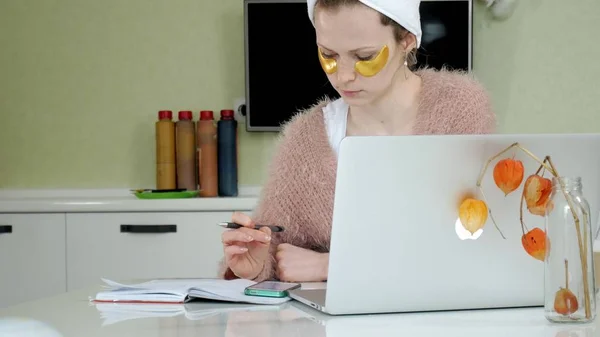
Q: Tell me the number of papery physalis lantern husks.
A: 5